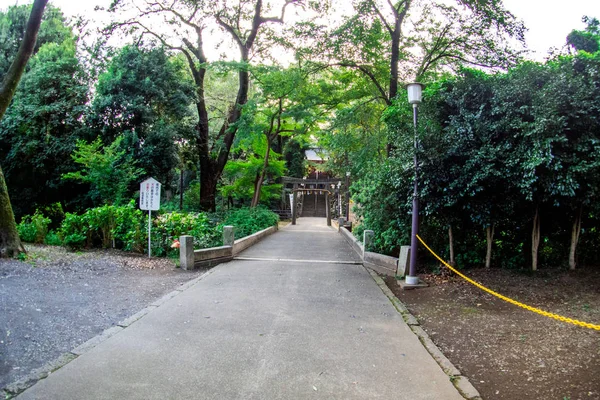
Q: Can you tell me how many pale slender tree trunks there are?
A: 4